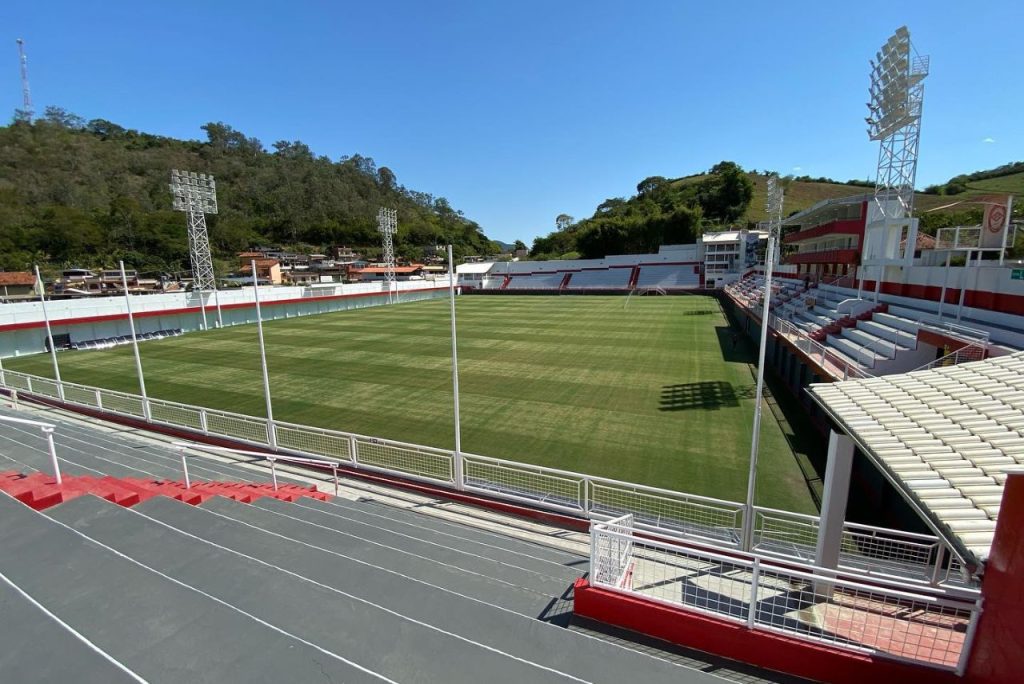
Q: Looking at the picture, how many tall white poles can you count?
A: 5